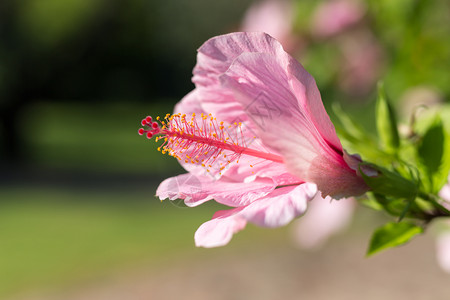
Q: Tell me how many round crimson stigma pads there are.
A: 5